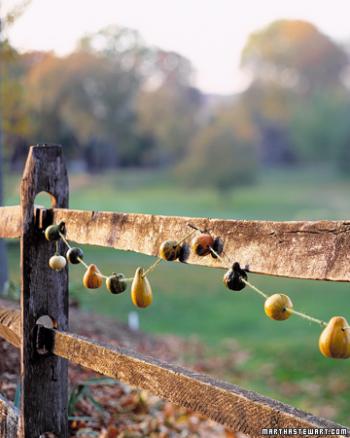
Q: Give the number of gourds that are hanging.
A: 11